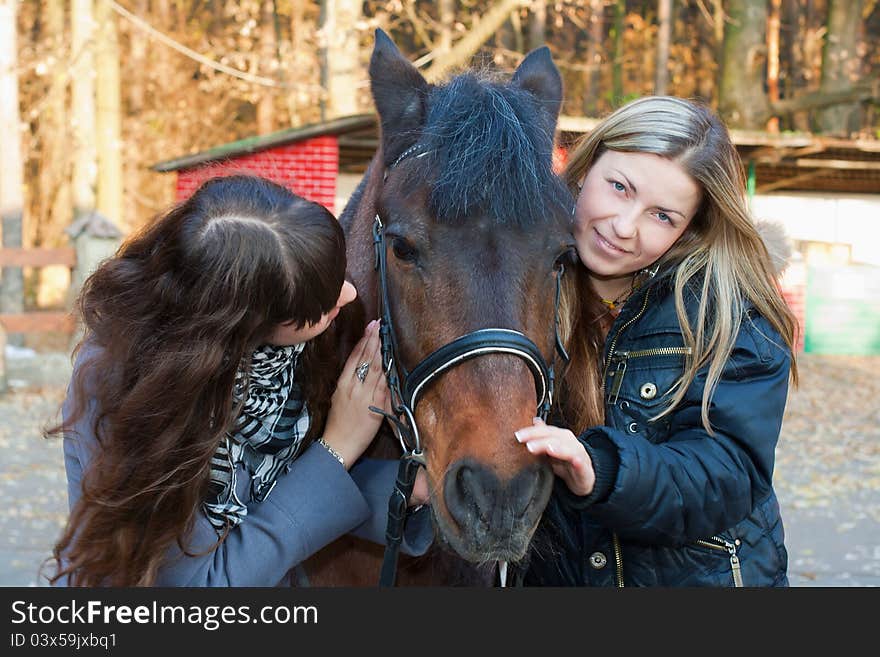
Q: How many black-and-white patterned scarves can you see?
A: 1